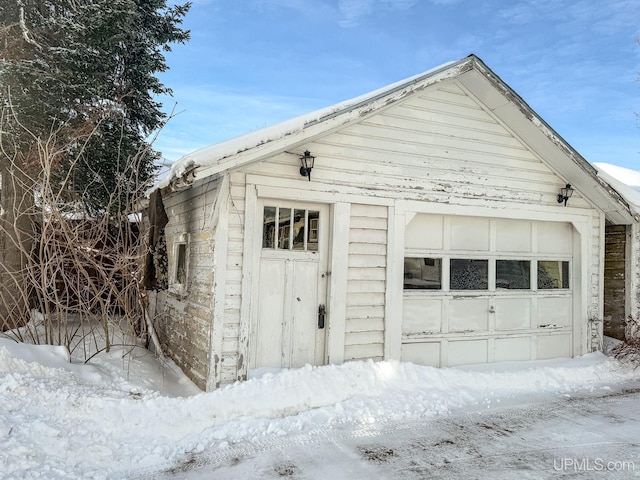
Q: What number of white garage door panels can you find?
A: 12